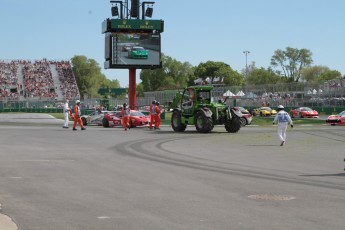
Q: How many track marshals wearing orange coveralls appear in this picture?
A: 4